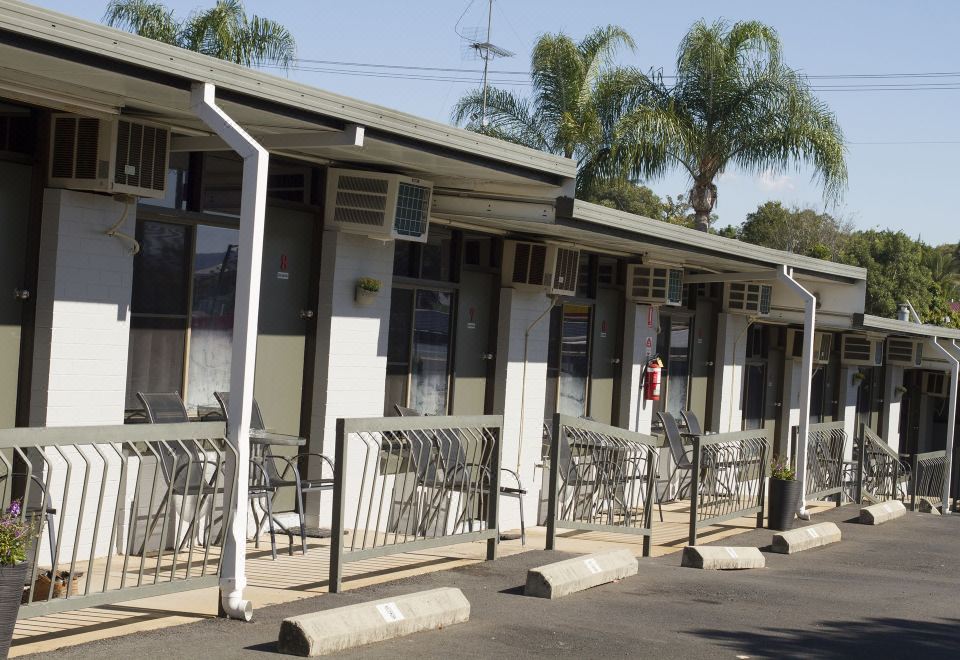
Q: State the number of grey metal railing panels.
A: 7